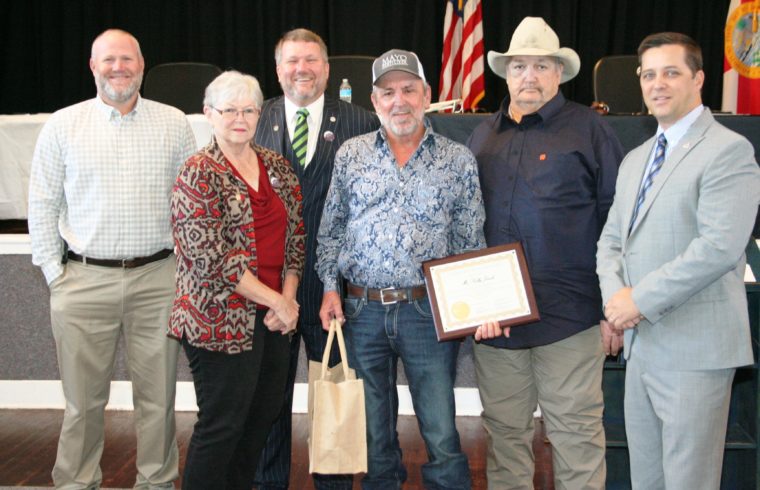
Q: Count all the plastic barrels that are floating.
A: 0